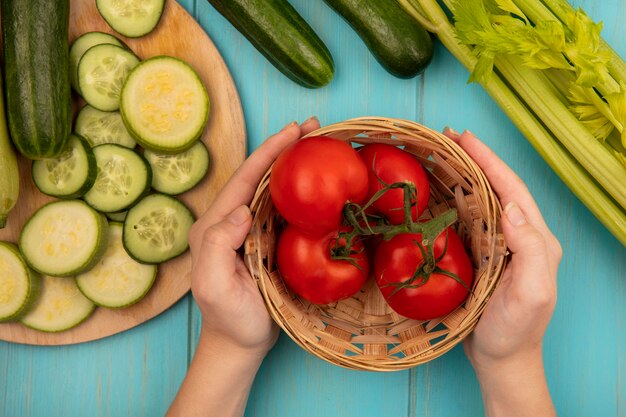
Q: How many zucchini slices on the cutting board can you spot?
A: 5